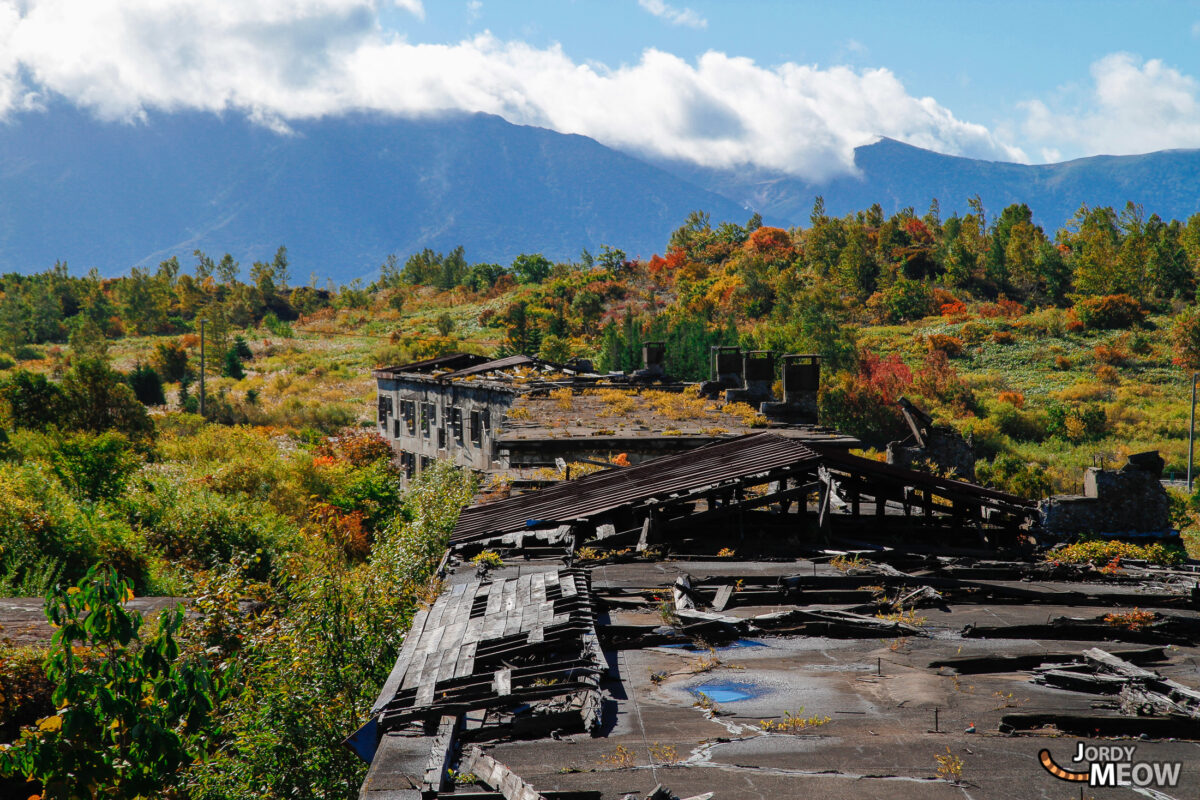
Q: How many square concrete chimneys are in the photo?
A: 4